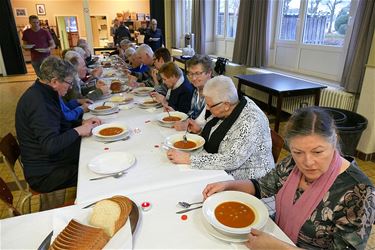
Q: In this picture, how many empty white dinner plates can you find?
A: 1